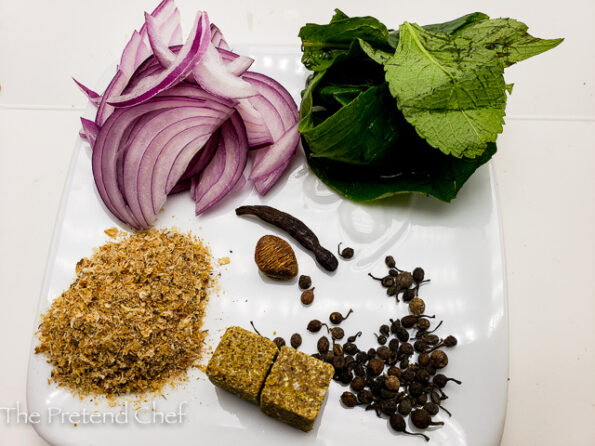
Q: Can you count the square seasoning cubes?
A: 2